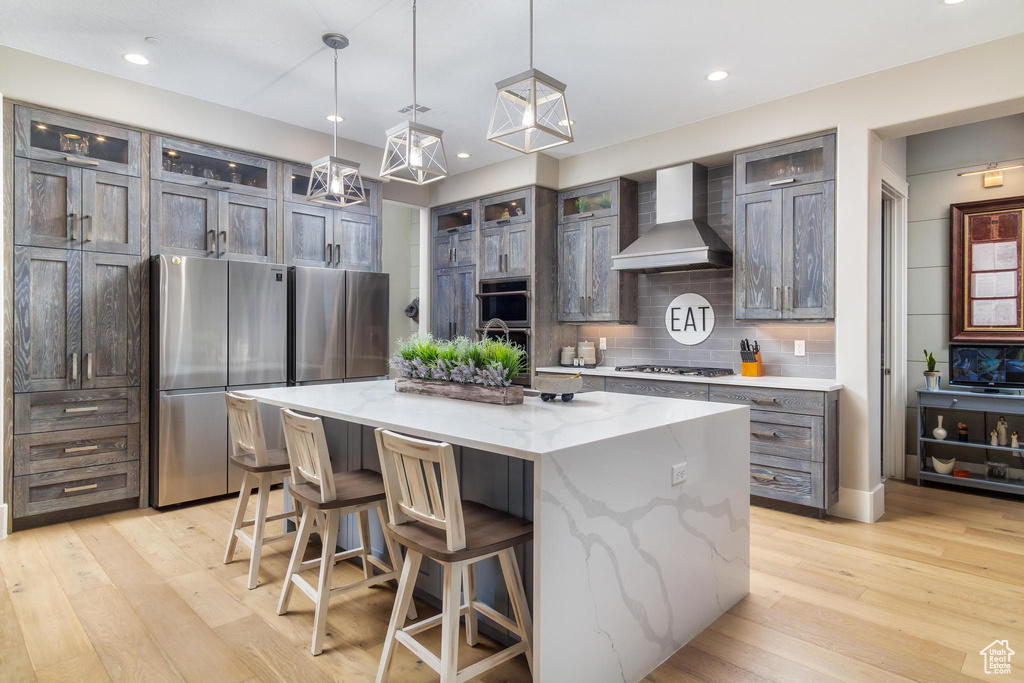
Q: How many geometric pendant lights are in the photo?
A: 3